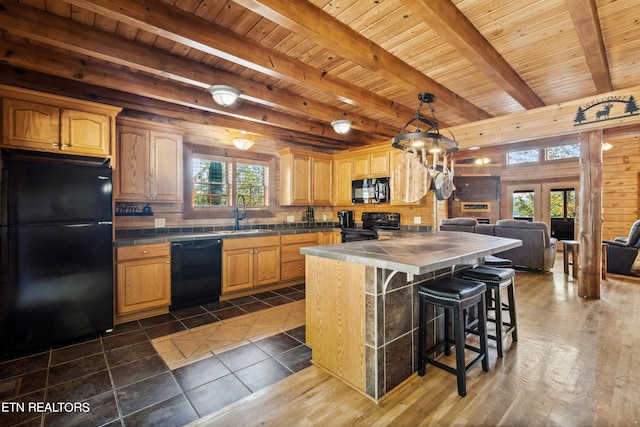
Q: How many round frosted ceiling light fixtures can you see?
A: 3